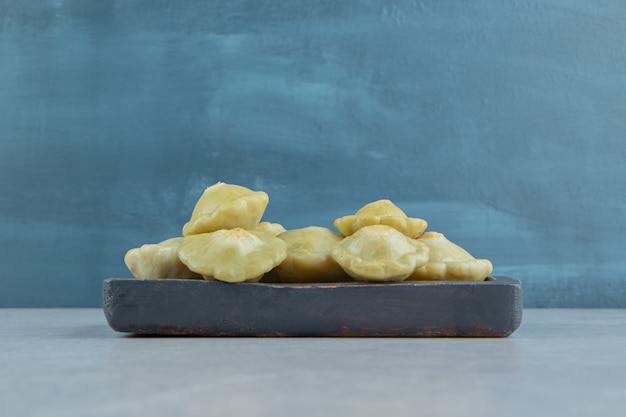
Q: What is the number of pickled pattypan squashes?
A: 8